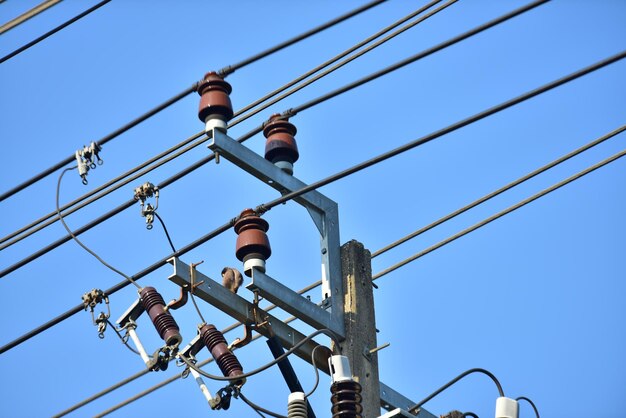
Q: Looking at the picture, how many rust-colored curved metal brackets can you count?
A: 2